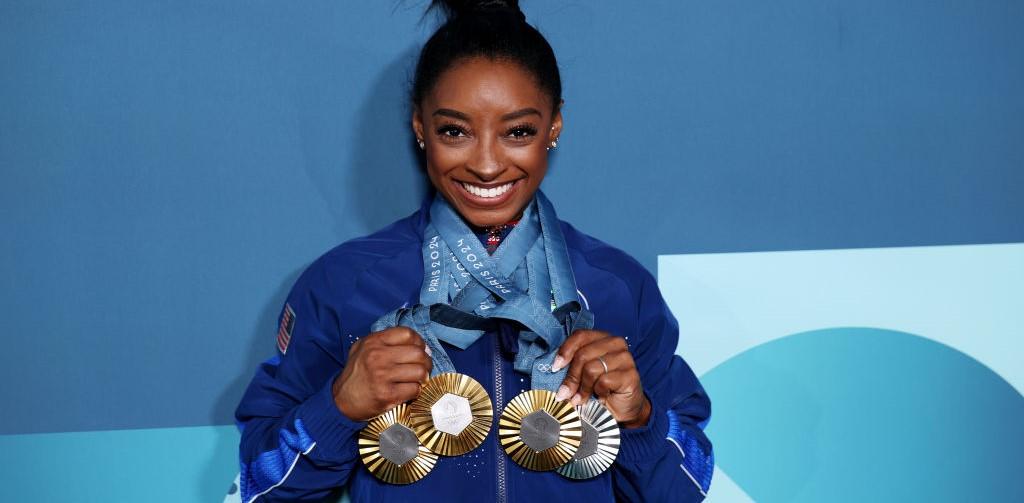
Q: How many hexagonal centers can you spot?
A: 4